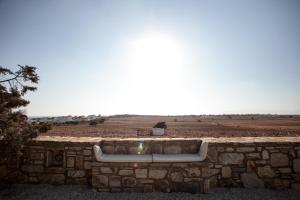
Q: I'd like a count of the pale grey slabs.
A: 2